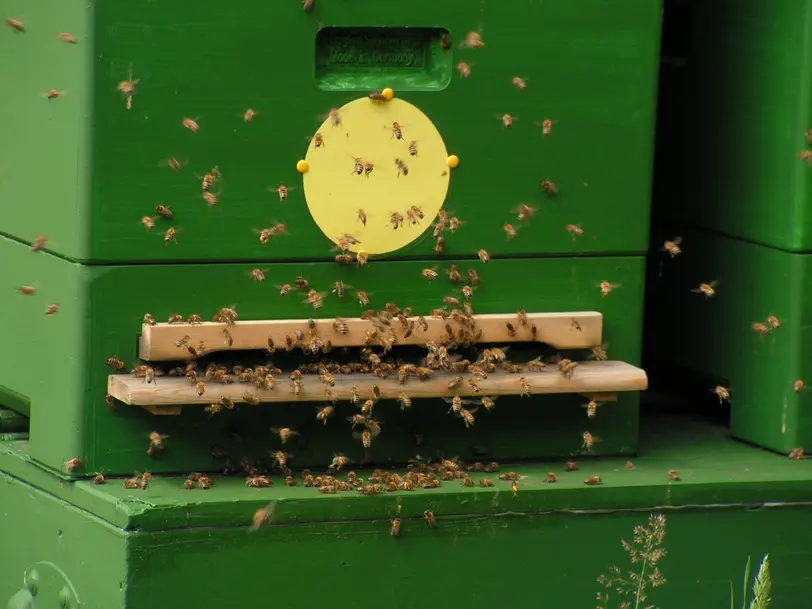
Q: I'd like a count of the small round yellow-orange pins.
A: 4